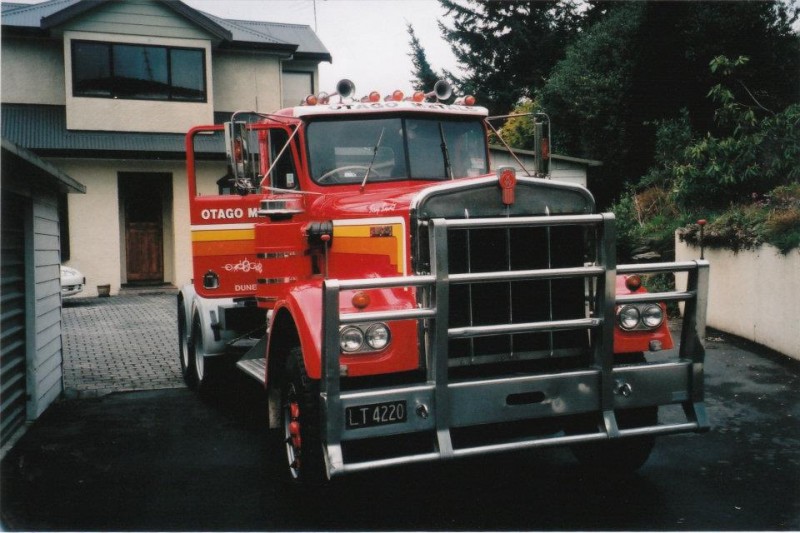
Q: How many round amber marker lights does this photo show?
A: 7